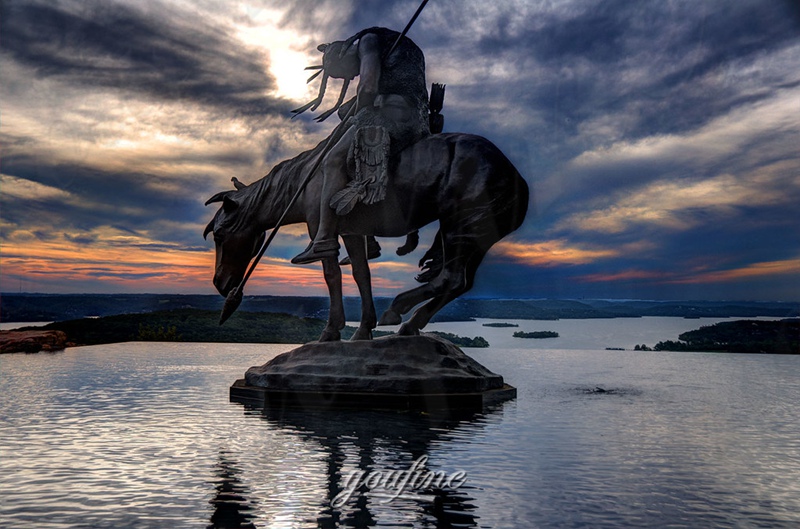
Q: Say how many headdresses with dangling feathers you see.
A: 1